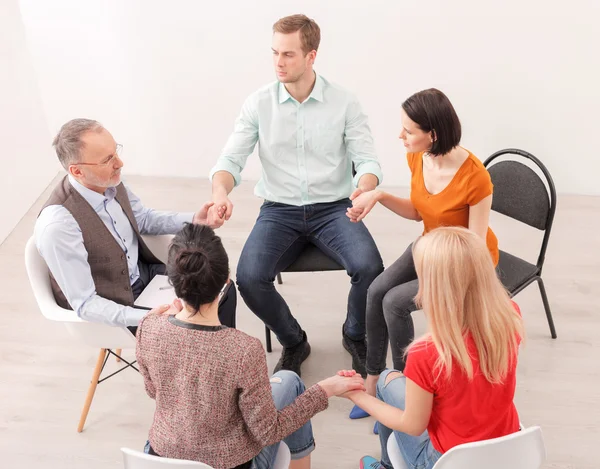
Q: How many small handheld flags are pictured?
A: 0